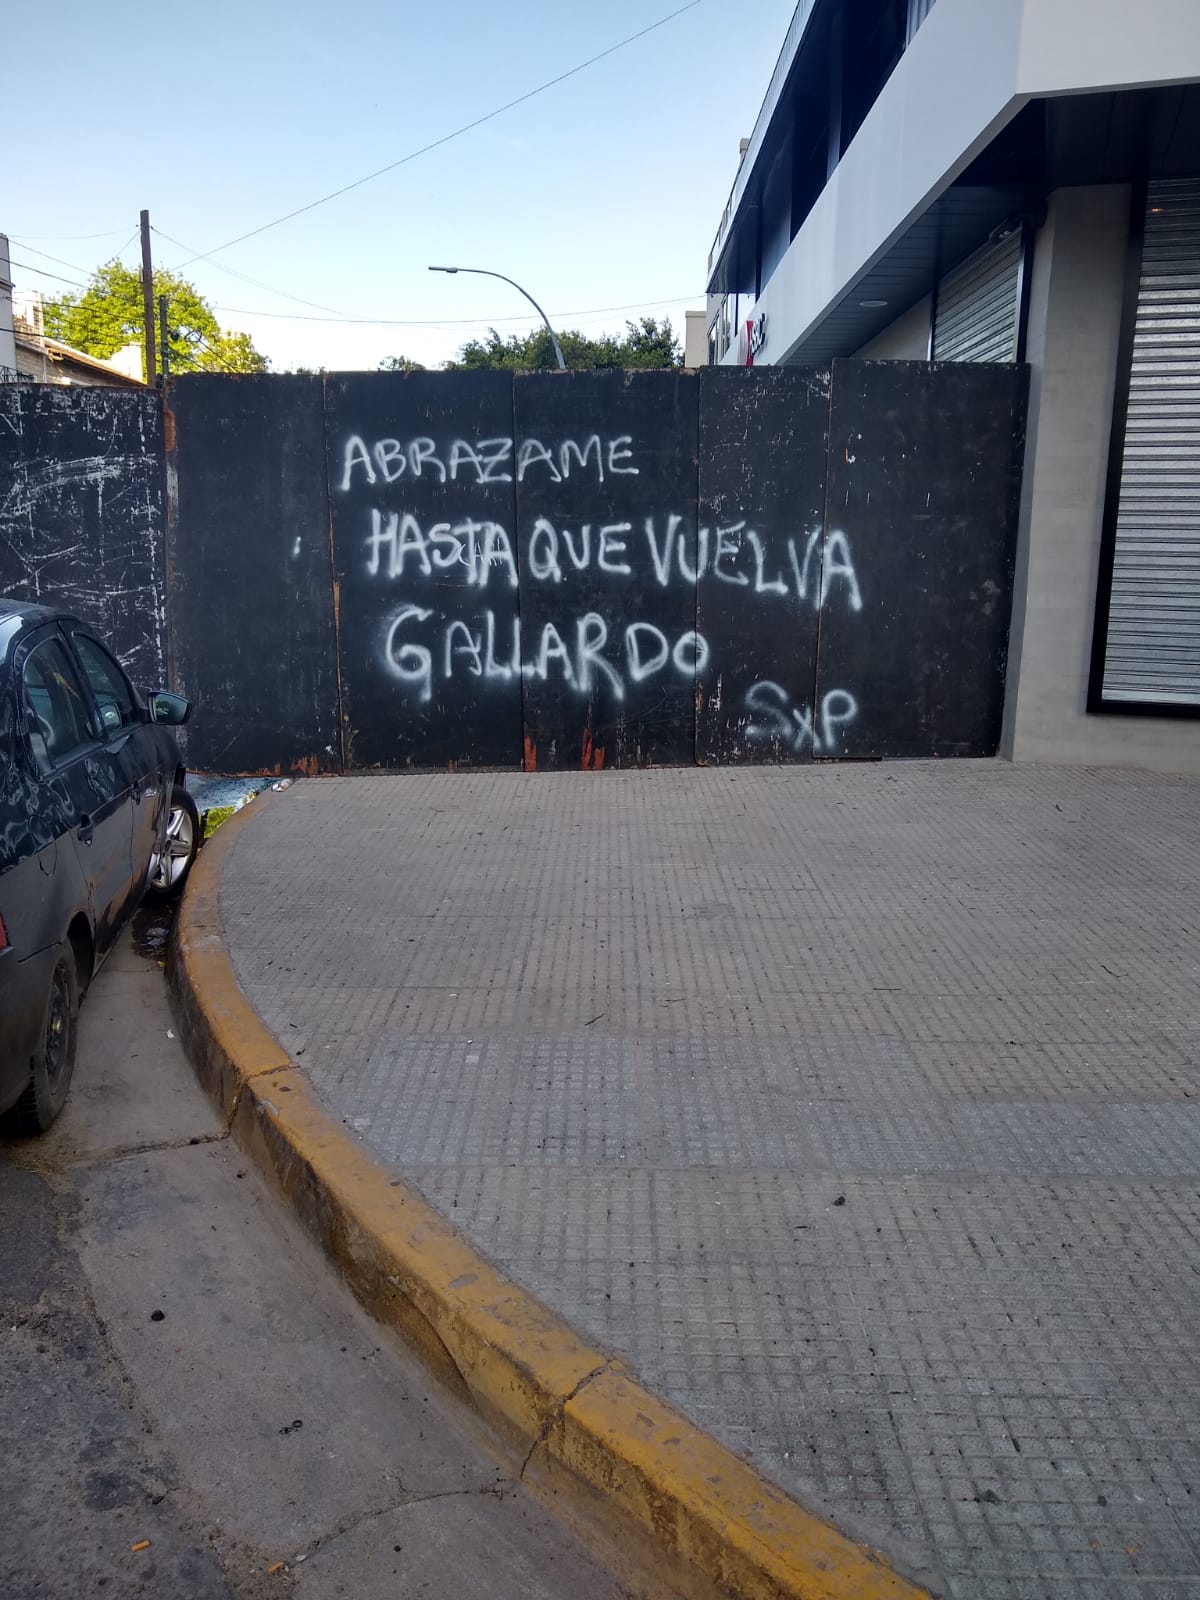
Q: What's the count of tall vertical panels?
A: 6